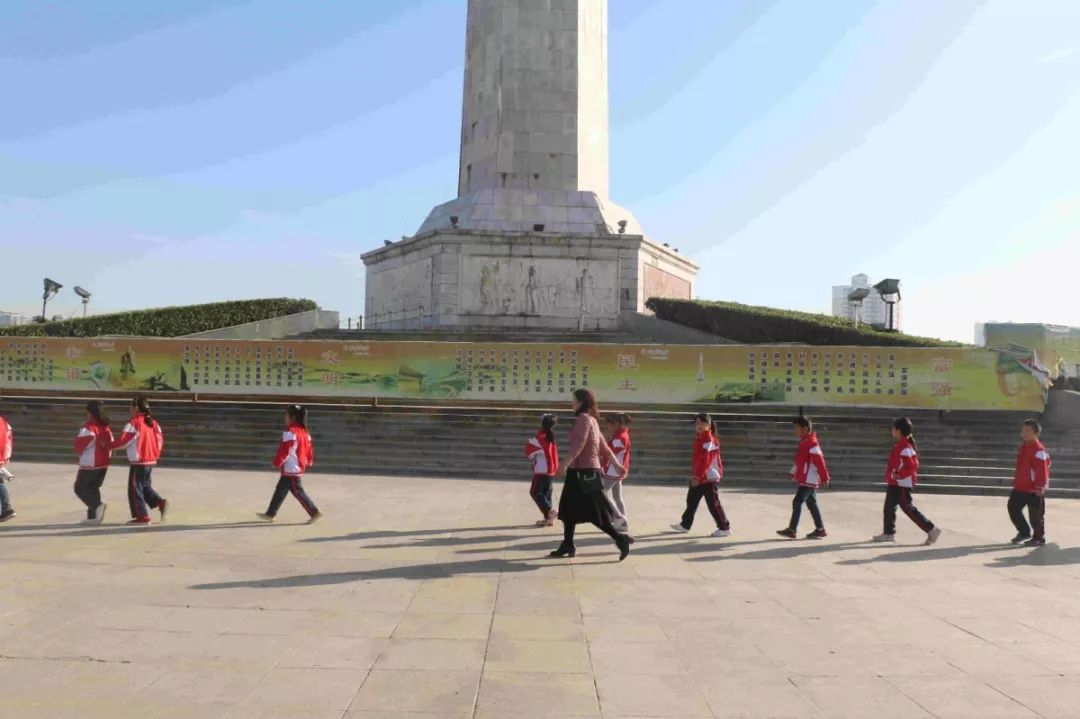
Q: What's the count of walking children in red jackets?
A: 10